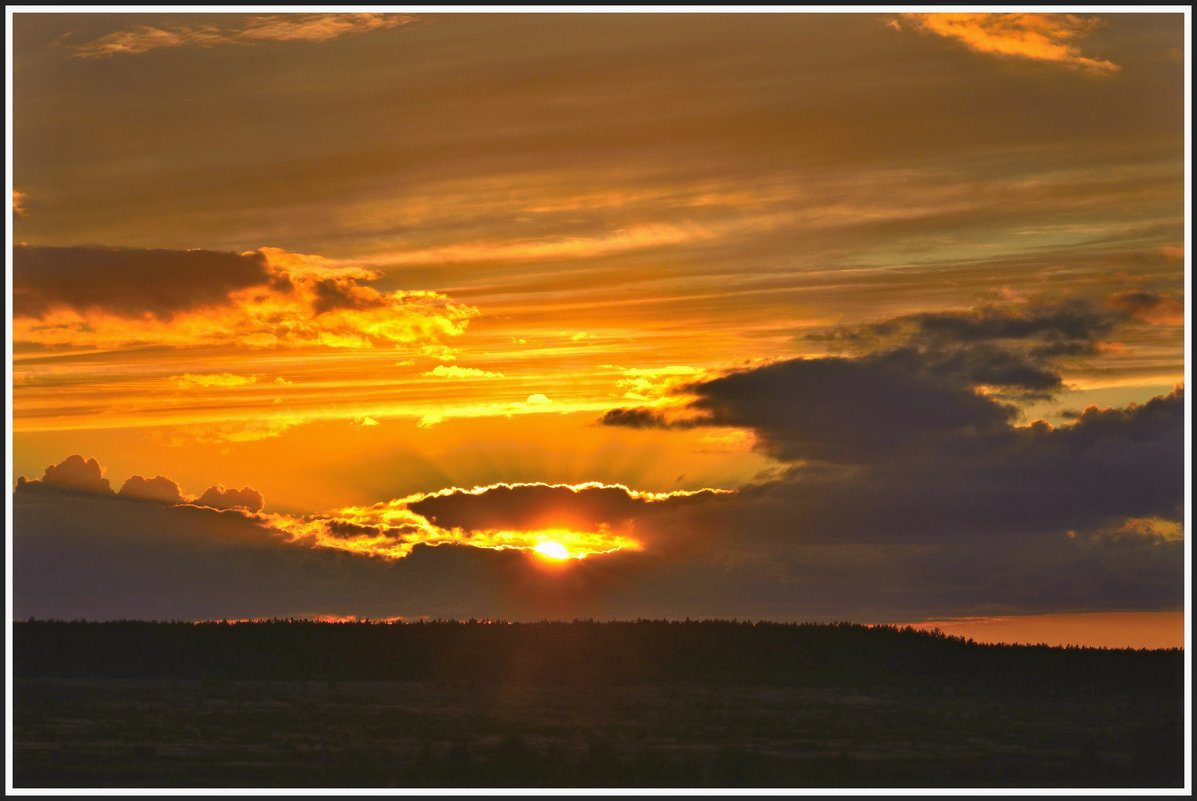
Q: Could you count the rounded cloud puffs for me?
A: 3